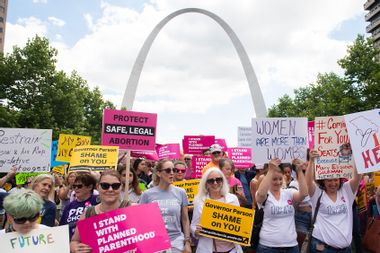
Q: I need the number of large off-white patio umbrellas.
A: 0